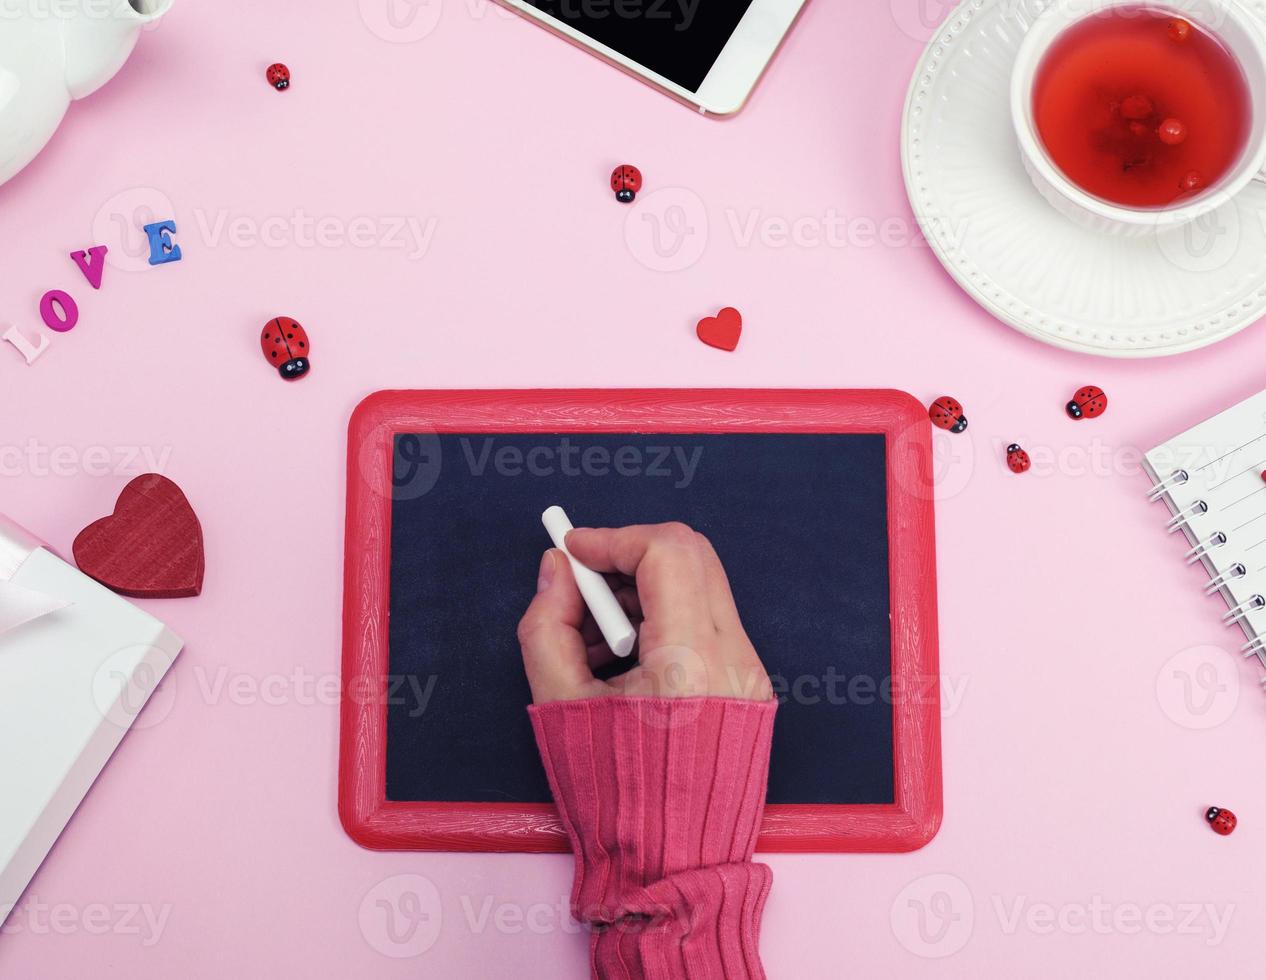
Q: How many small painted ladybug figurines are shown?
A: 7